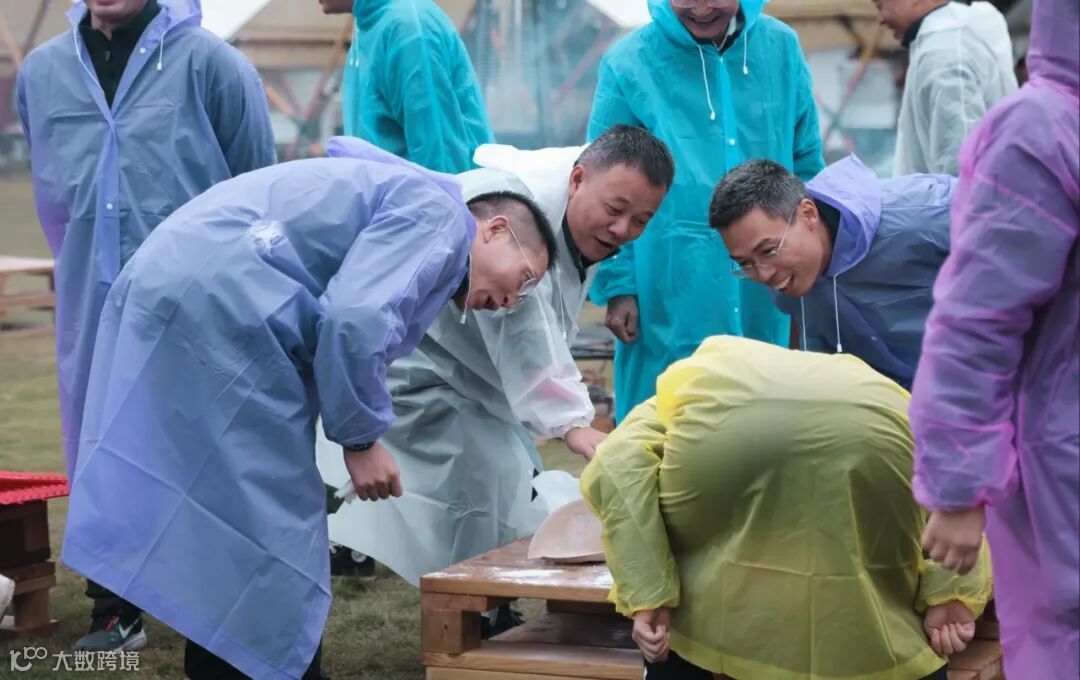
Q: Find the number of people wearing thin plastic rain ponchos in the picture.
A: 9